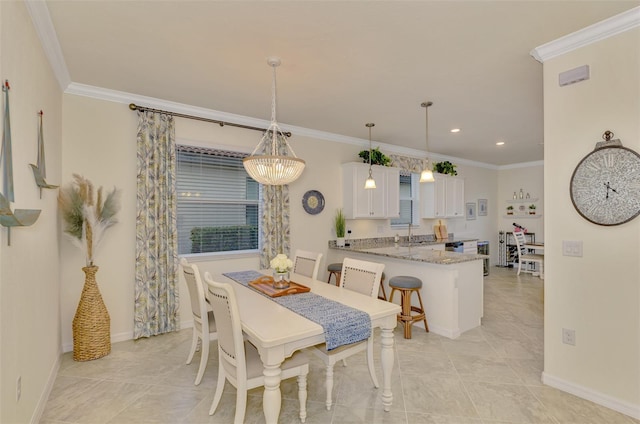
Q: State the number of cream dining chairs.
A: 4